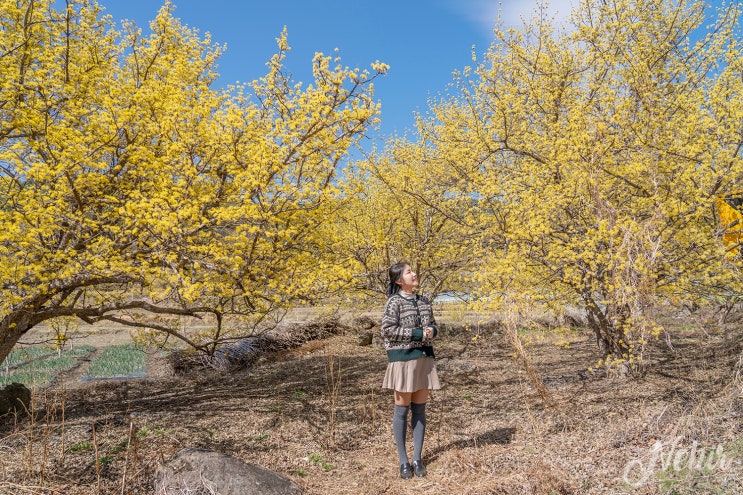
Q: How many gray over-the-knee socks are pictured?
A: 2